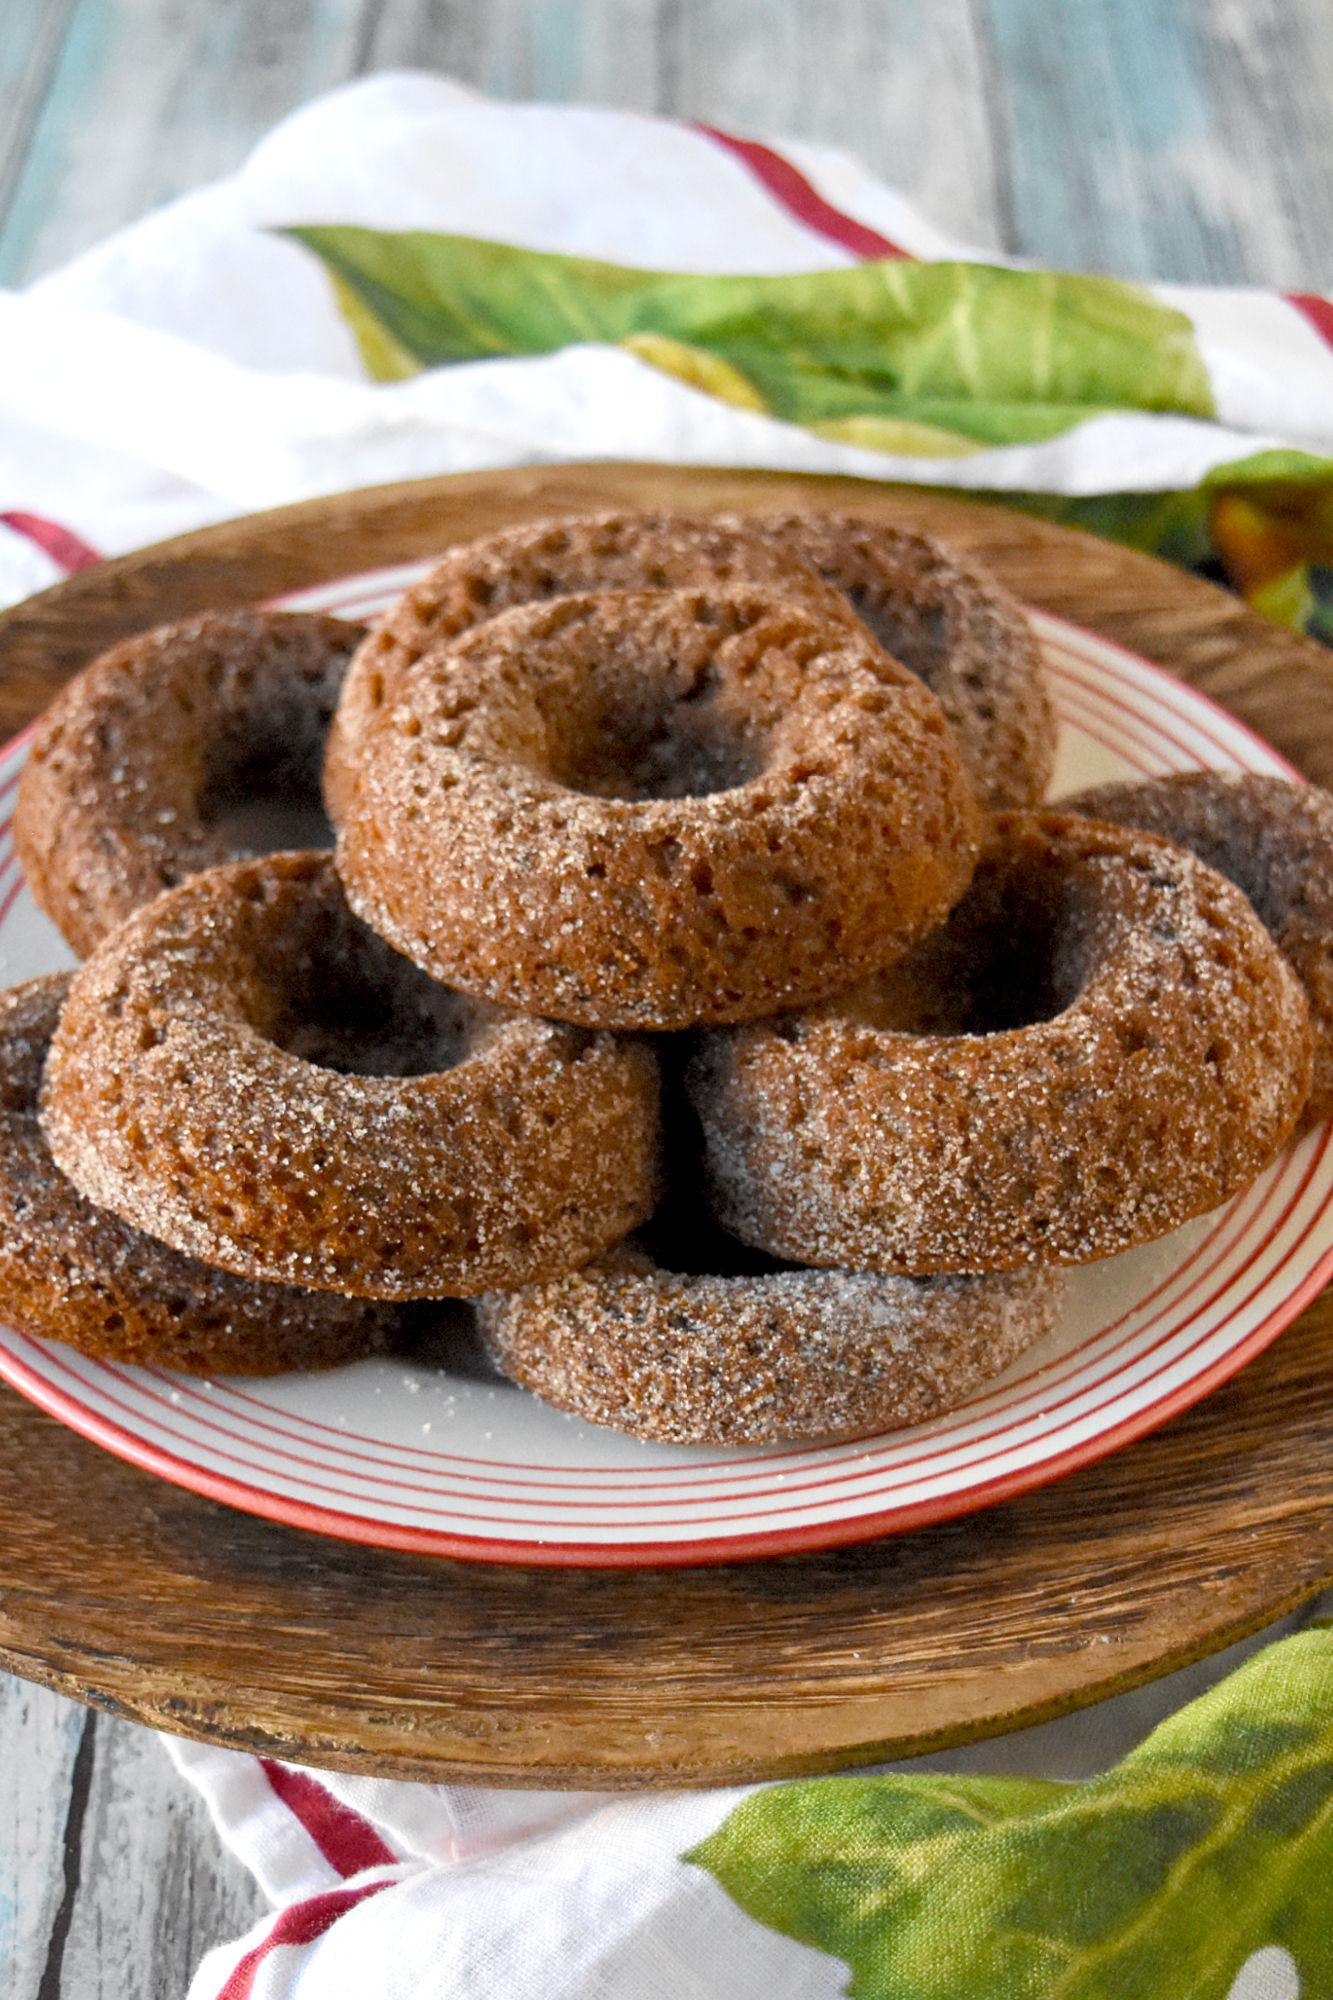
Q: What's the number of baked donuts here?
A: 9